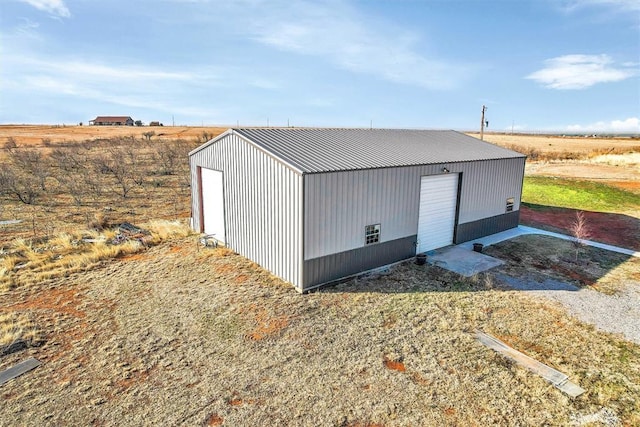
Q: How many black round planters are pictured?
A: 2